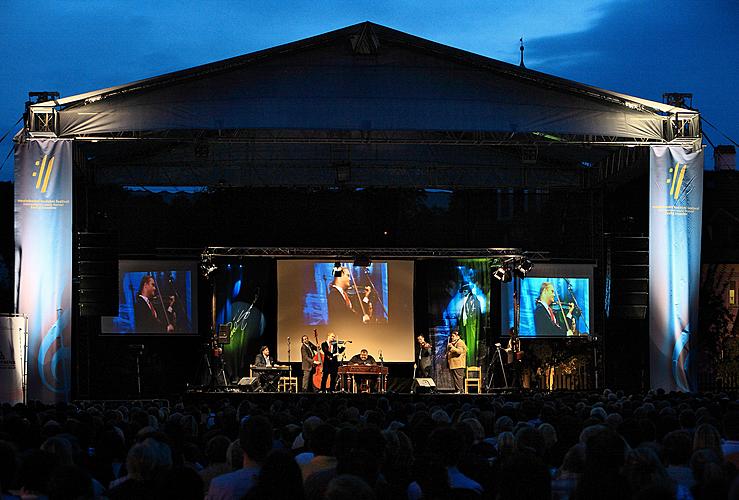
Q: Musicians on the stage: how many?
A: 6